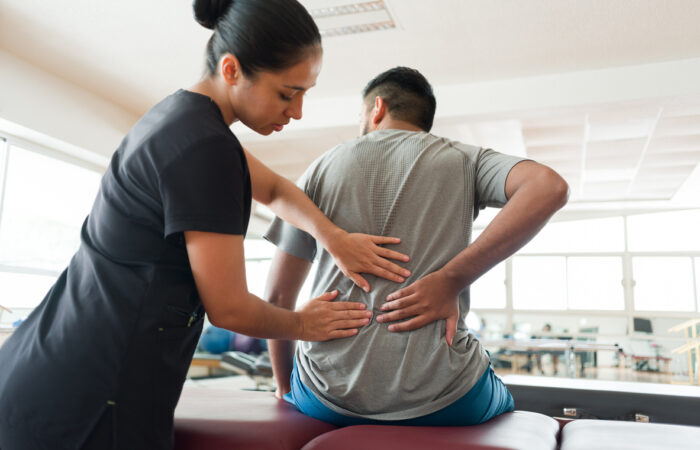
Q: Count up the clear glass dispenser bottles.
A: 0